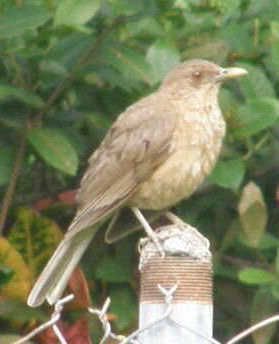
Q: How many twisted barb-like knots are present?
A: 3